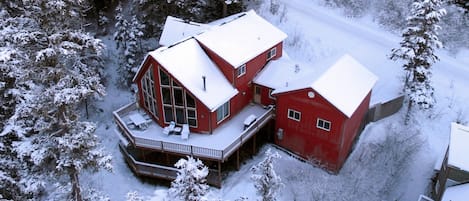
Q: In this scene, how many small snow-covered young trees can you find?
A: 2